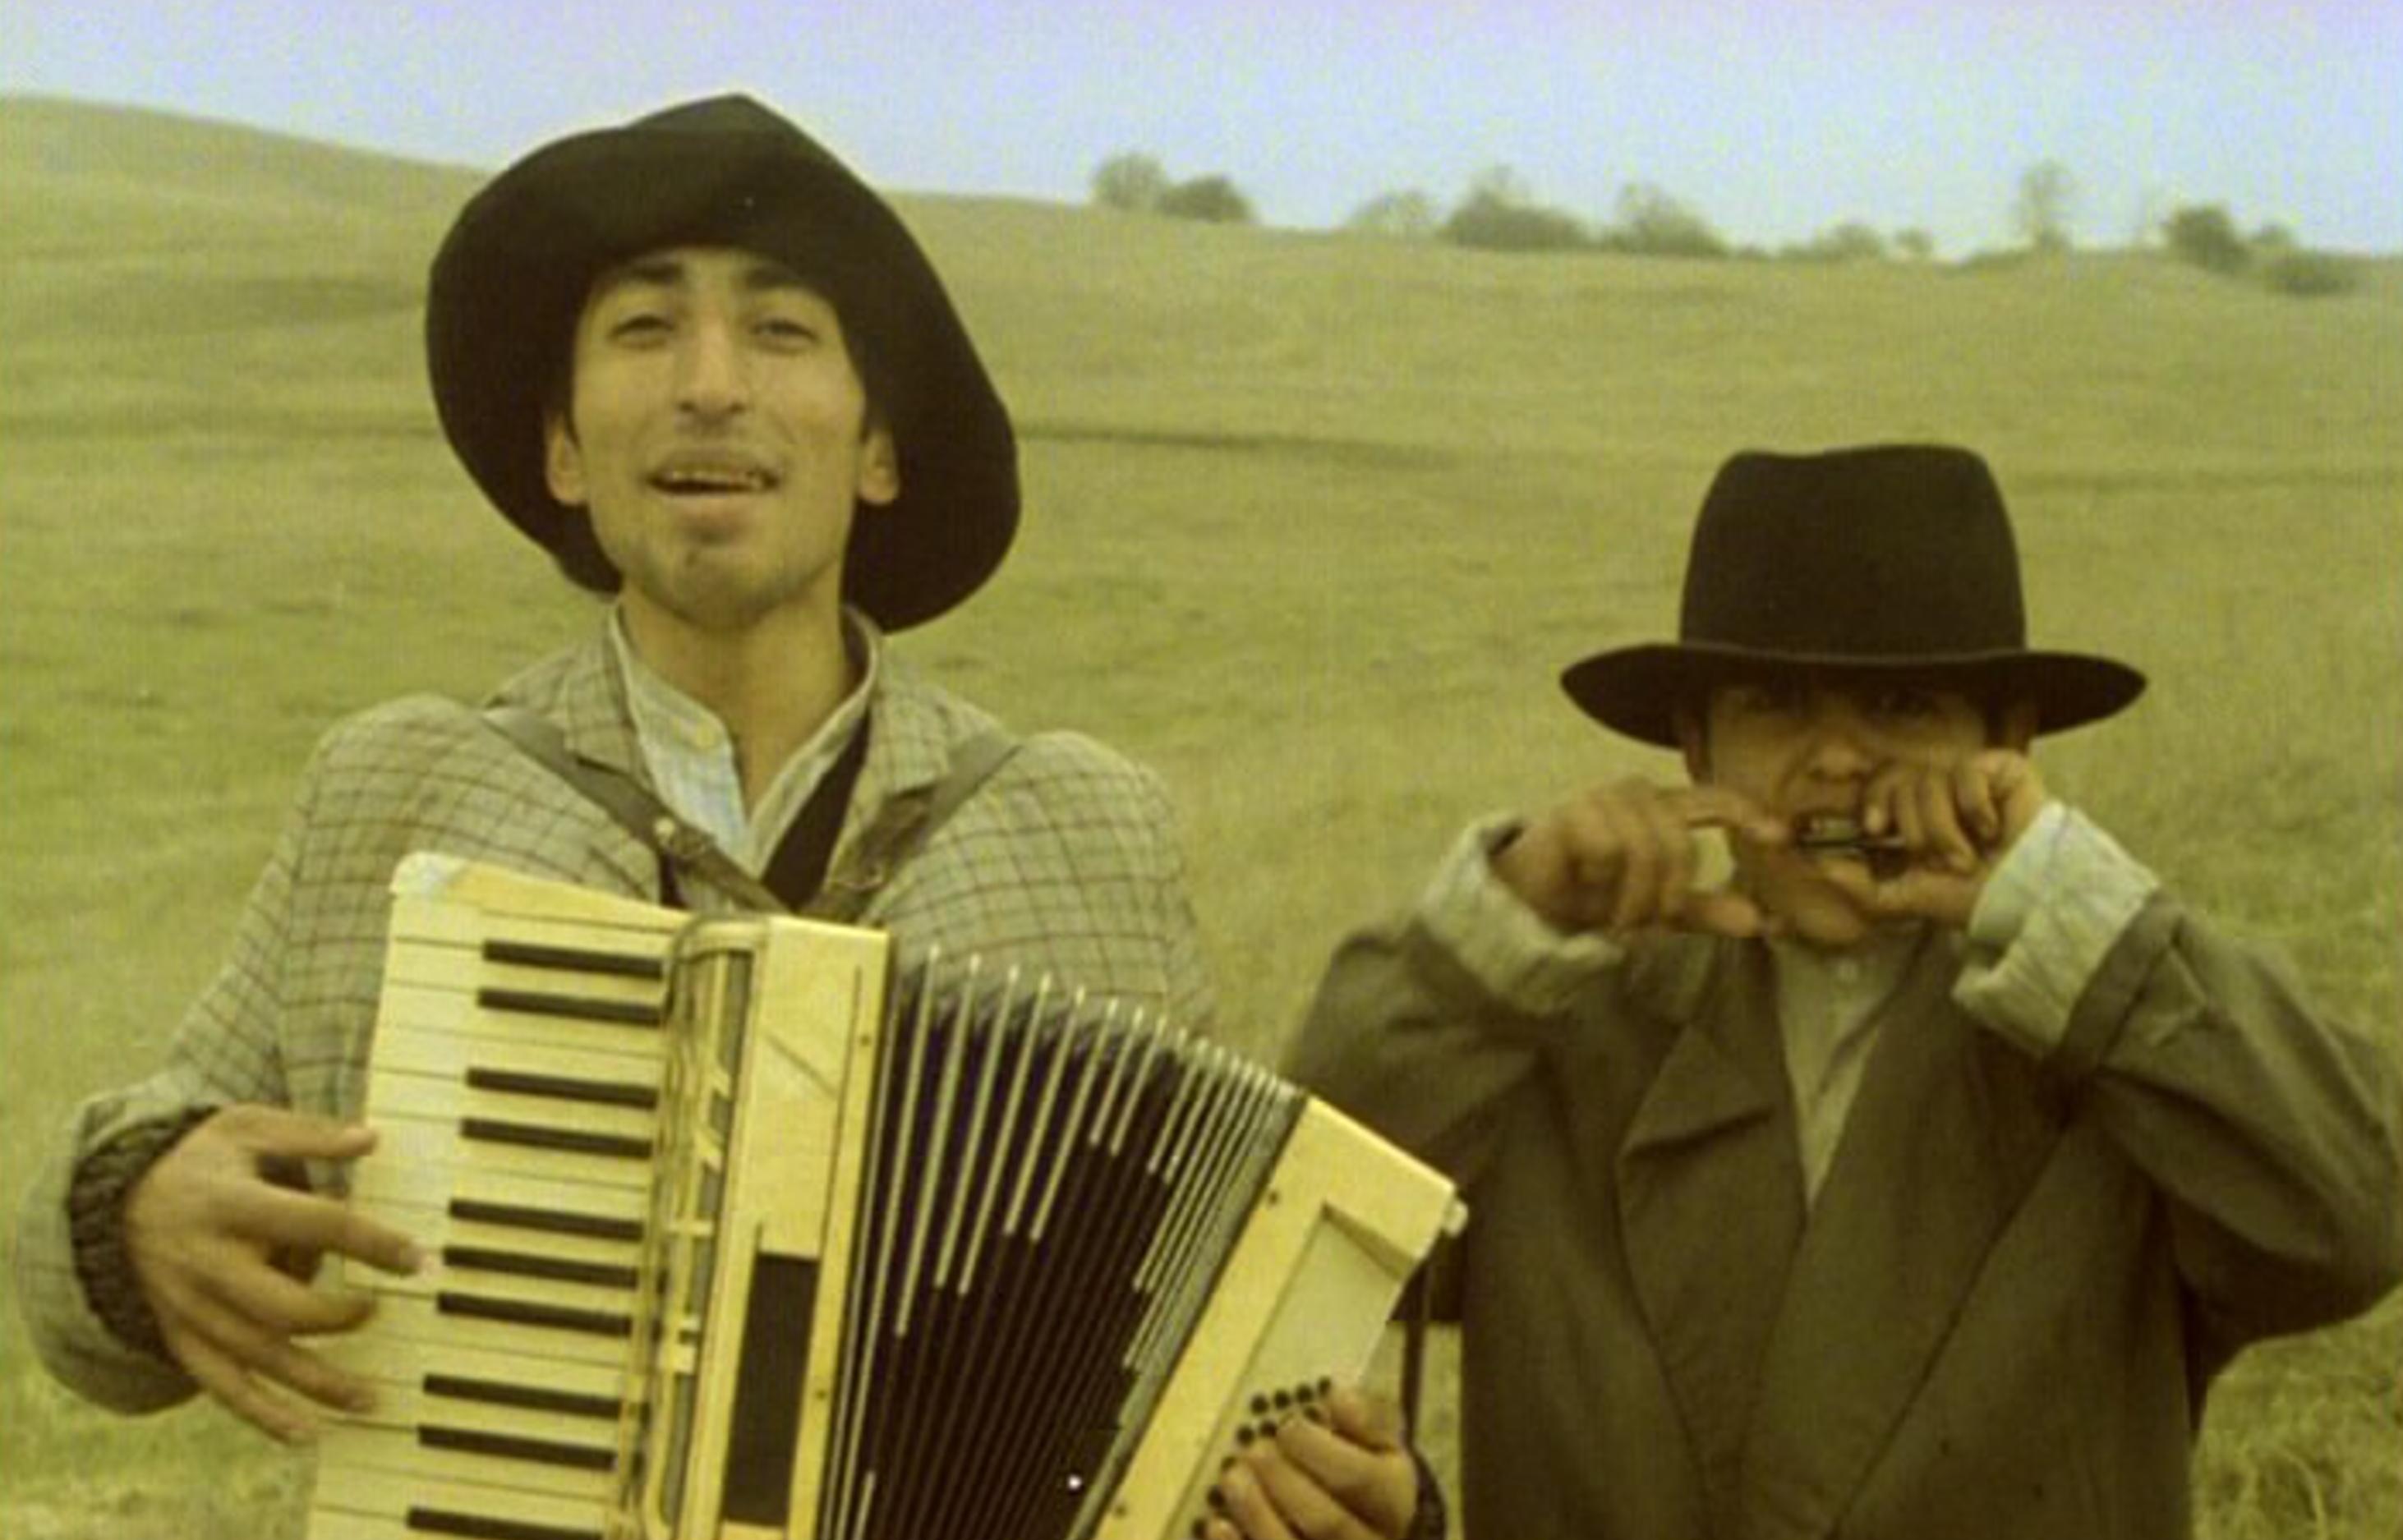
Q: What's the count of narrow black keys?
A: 10